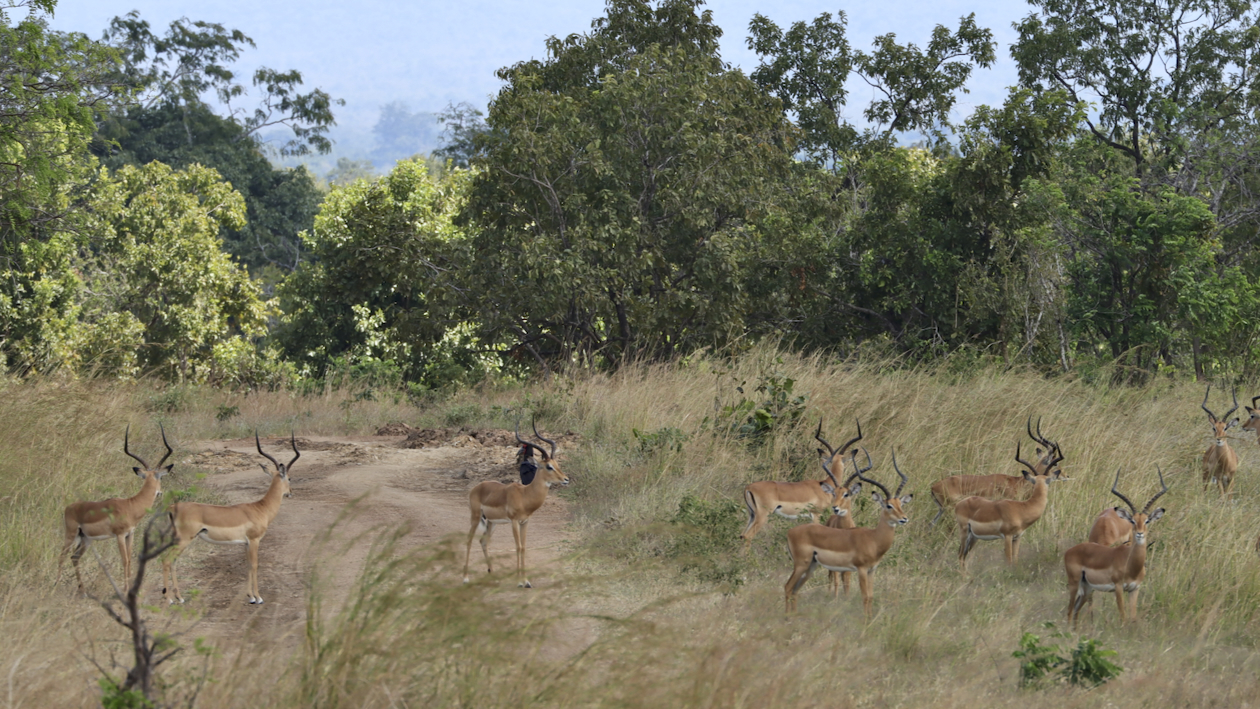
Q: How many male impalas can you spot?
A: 12